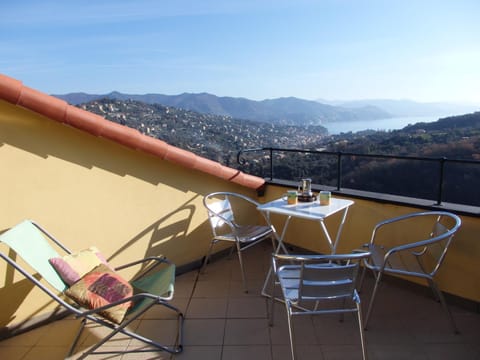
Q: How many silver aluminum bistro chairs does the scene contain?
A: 3